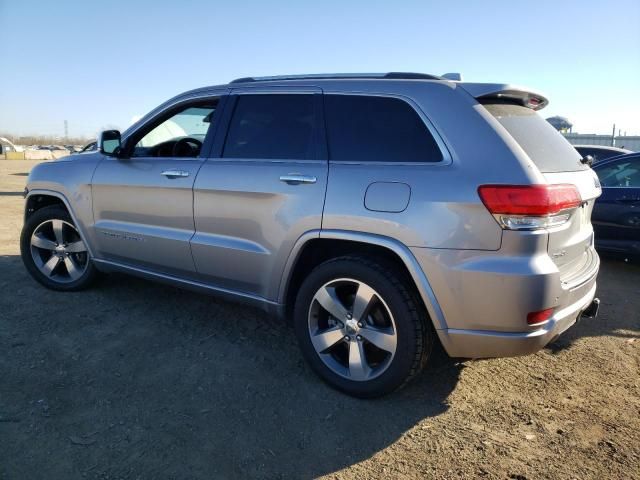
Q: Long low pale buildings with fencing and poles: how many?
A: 1